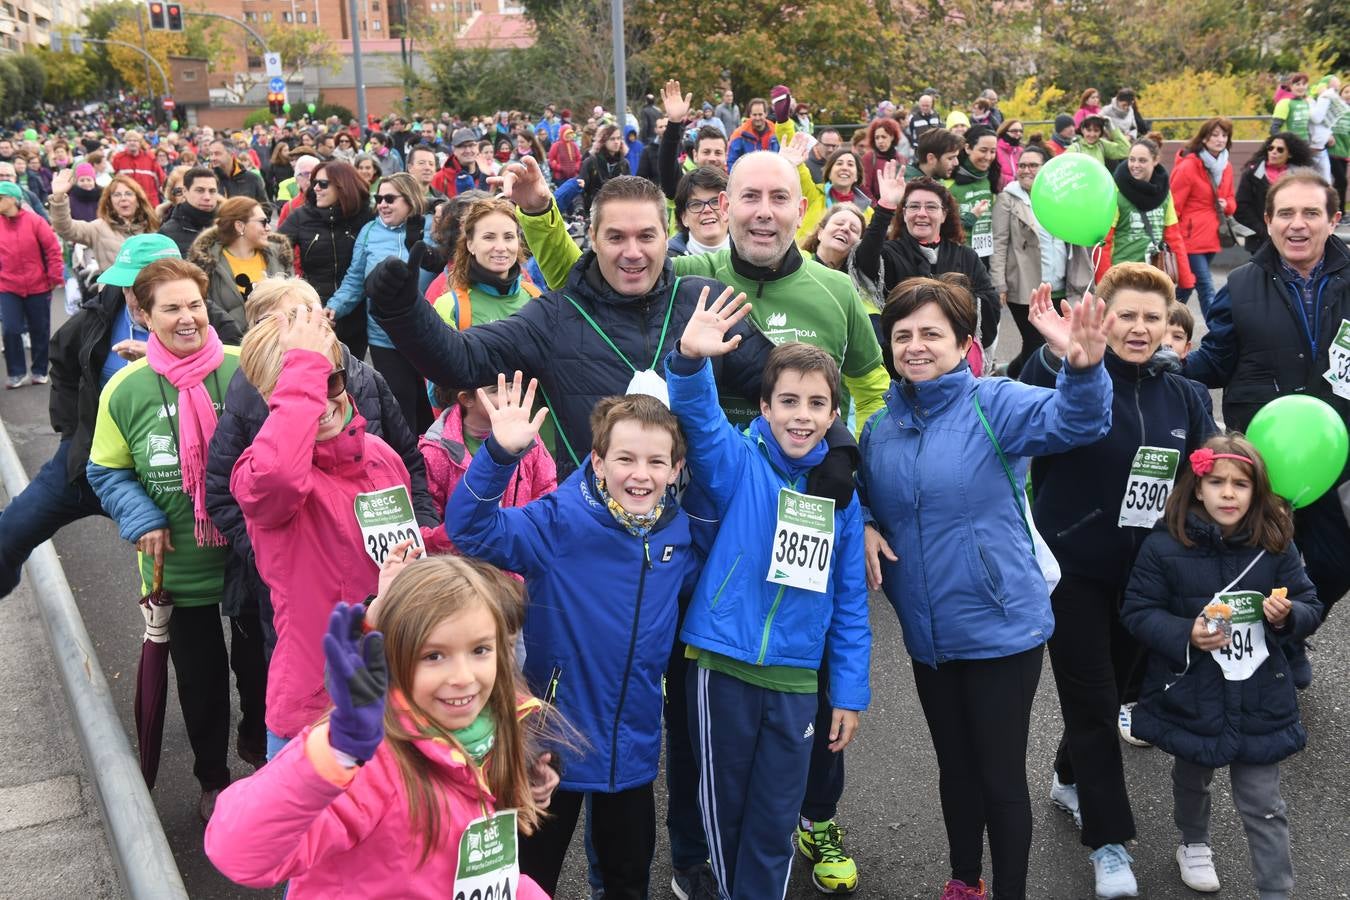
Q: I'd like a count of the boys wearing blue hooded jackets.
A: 2